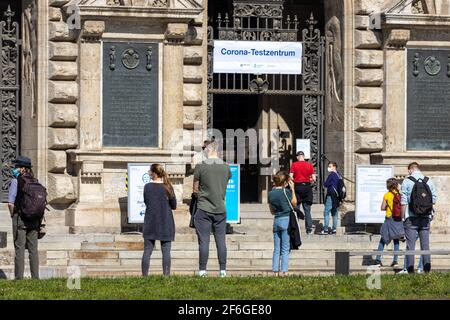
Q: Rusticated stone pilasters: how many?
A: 3